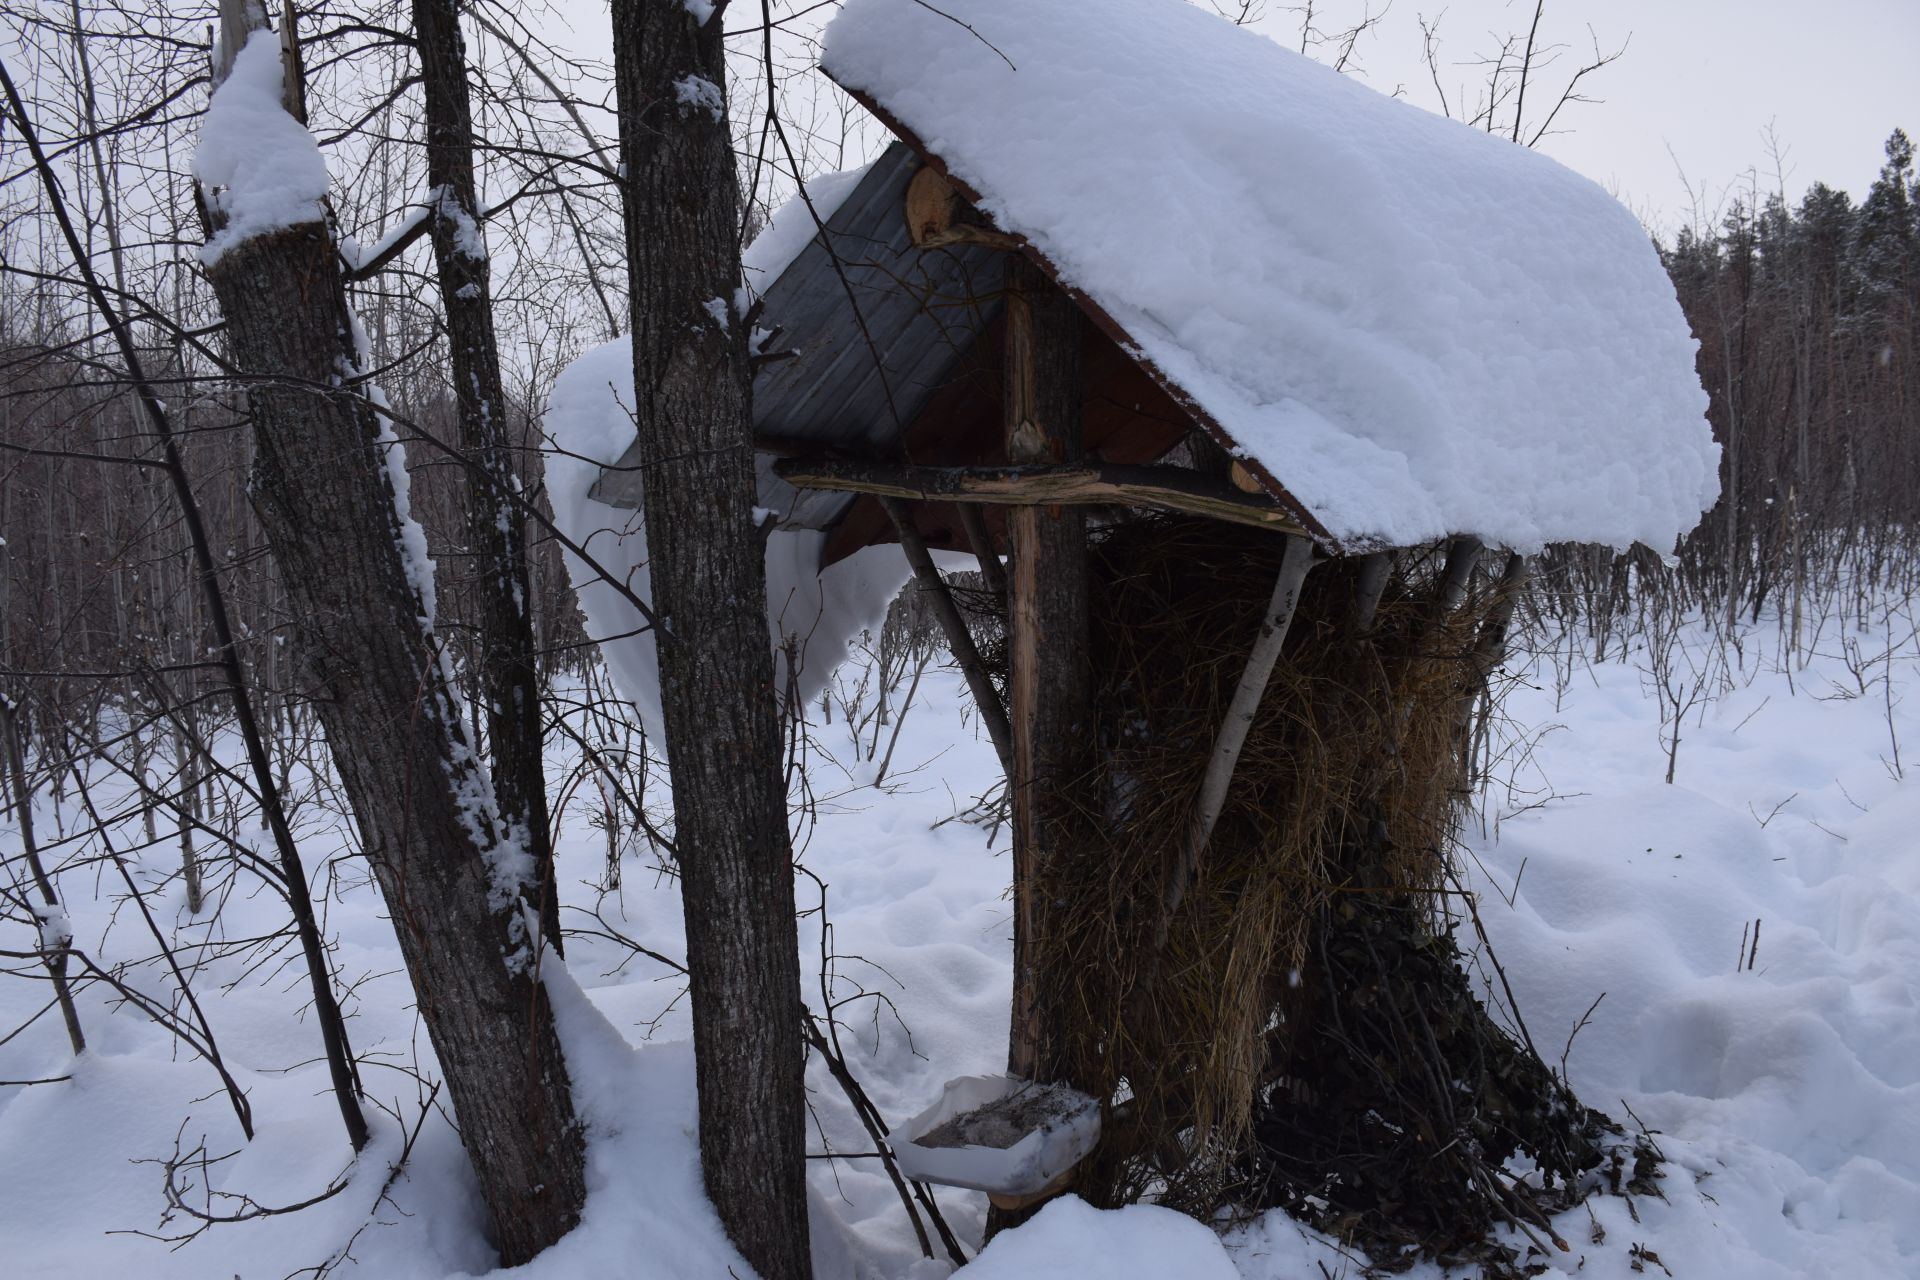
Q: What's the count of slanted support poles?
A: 6